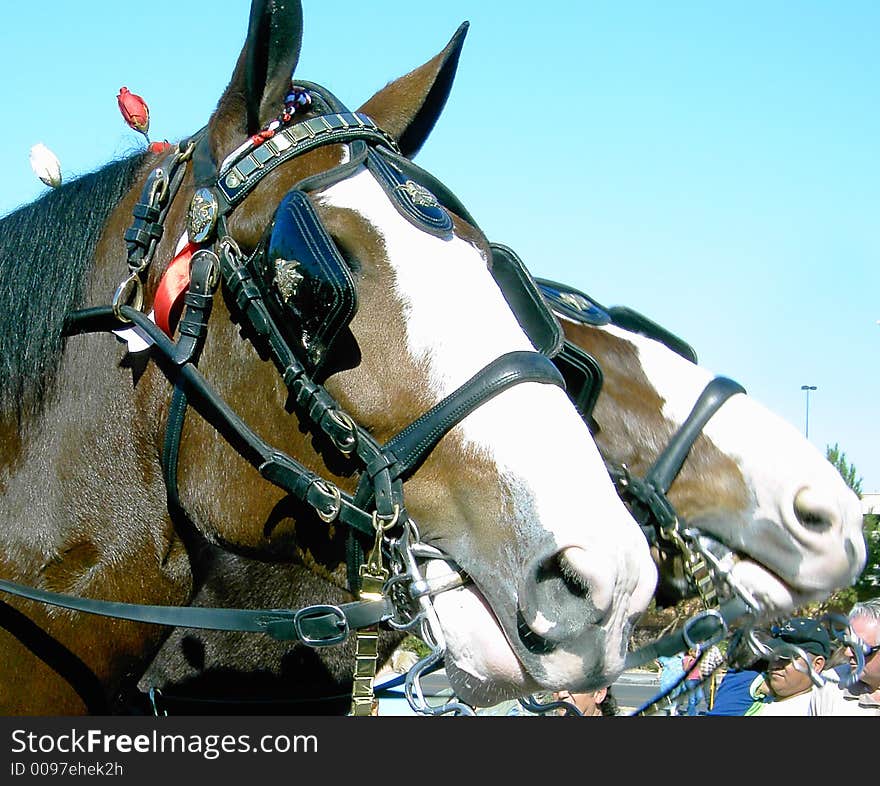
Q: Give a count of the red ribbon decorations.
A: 1